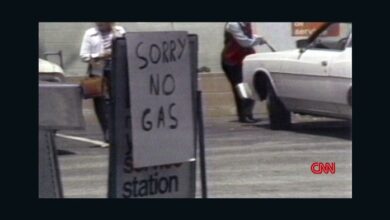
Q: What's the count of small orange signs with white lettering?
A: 1